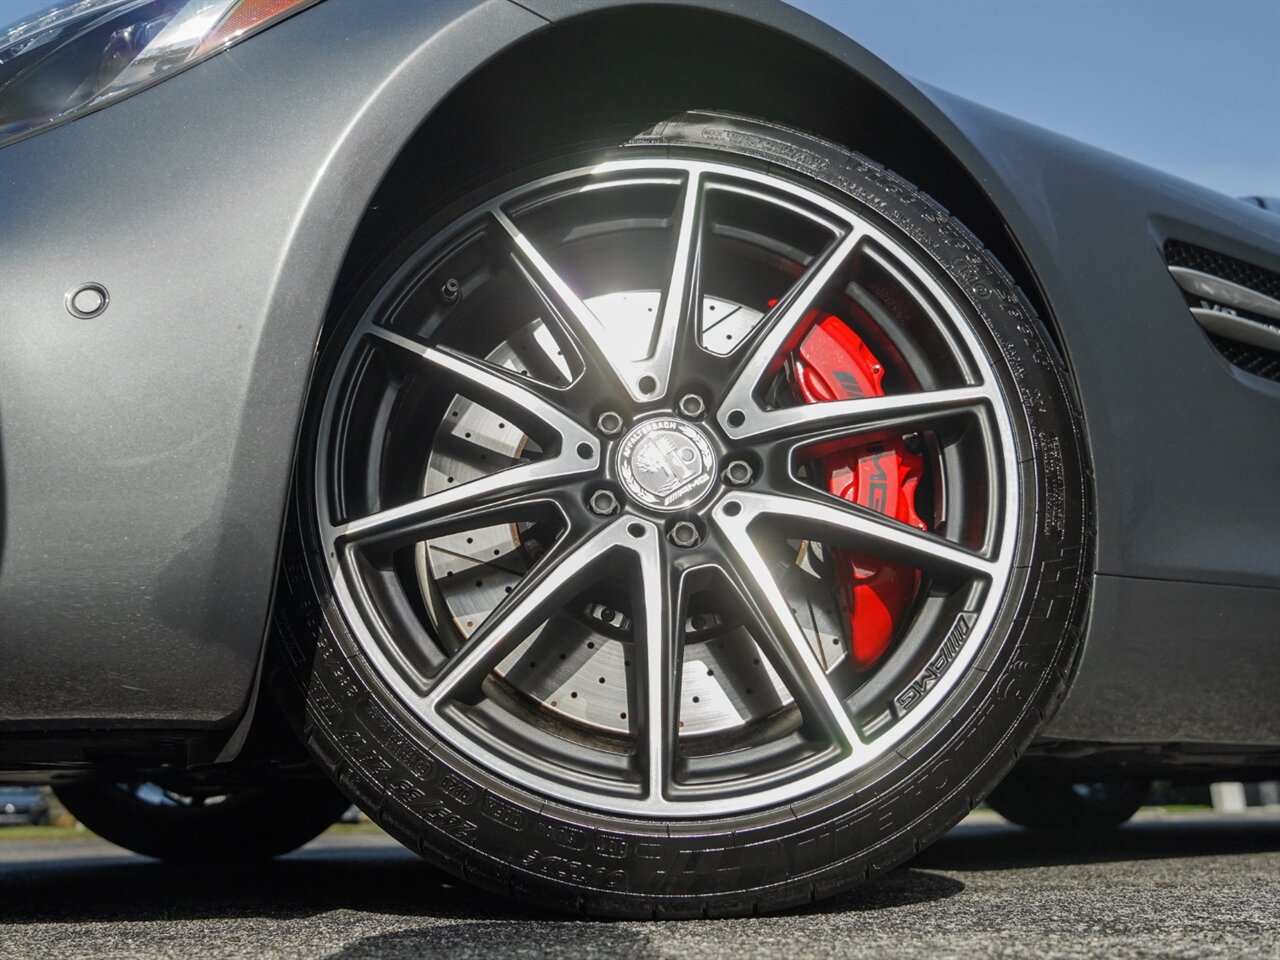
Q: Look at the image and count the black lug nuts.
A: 5